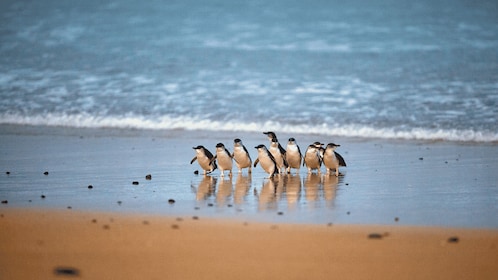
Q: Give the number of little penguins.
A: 10